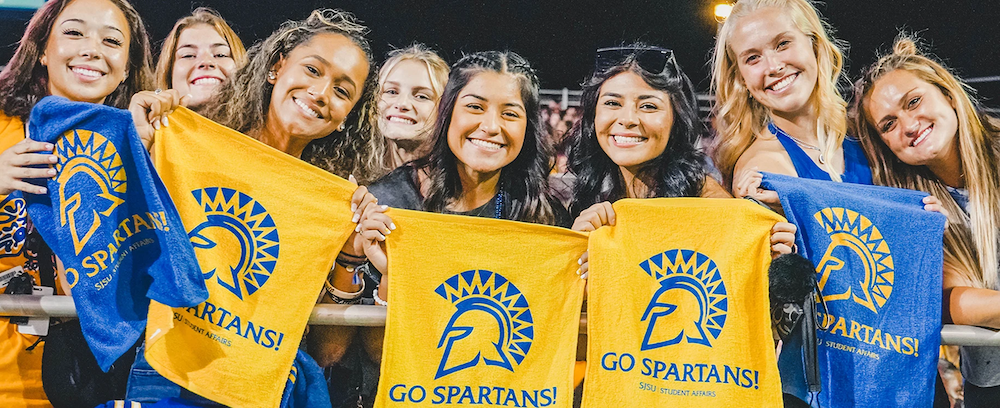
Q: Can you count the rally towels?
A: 5